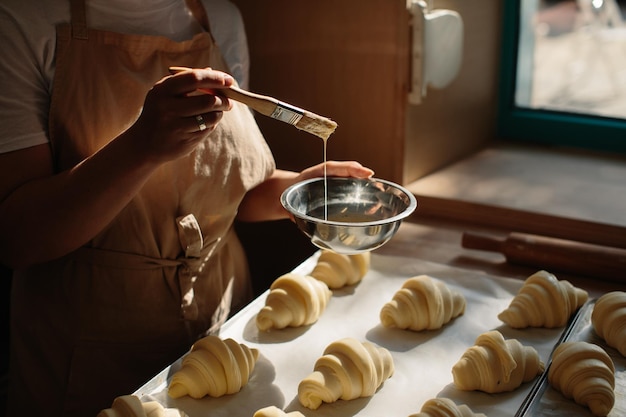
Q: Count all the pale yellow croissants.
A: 12